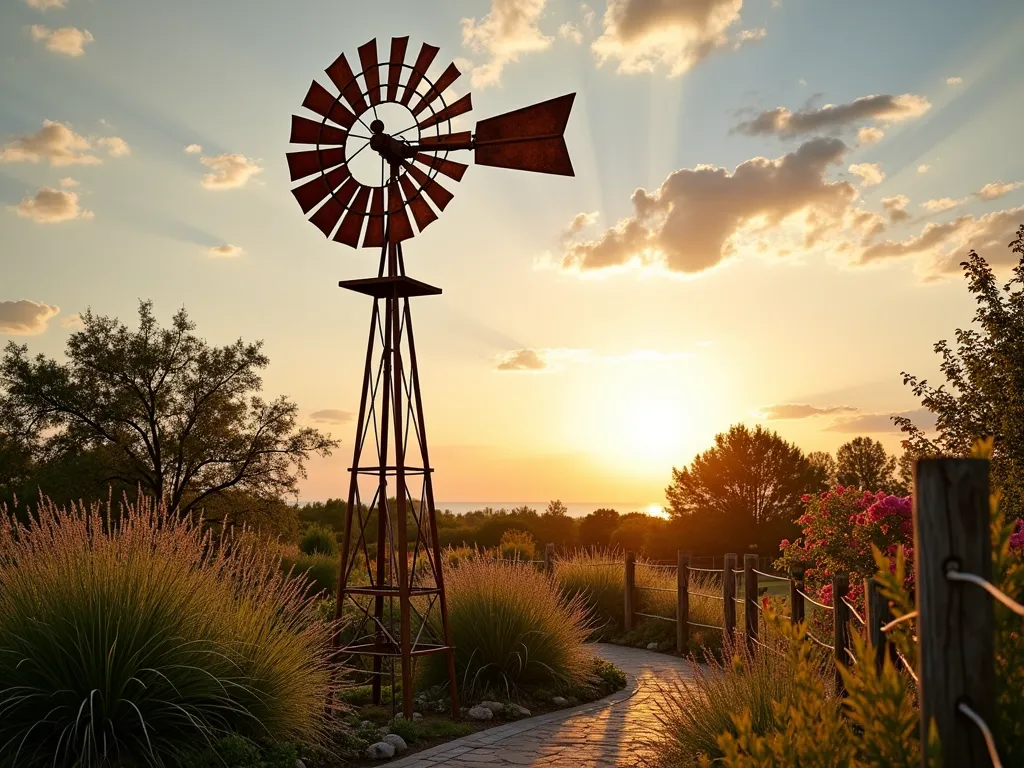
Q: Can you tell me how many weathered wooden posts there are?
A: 9